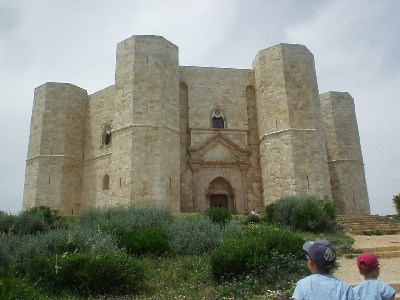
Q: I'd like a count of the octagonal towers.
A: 4